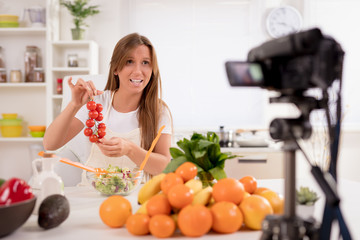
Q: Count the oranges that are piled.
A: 14